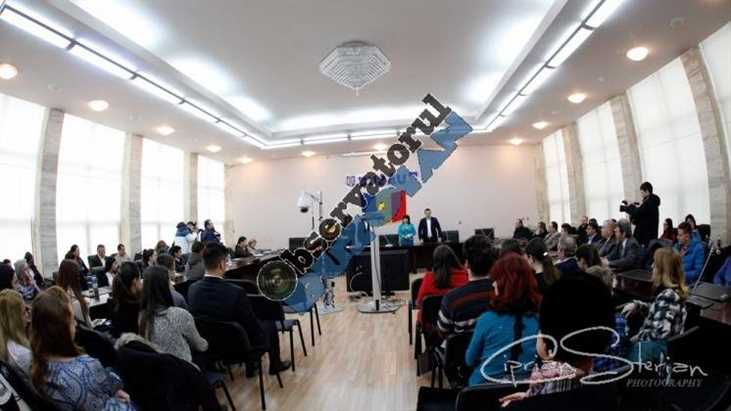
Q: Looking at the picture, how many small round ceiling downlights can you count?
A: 11